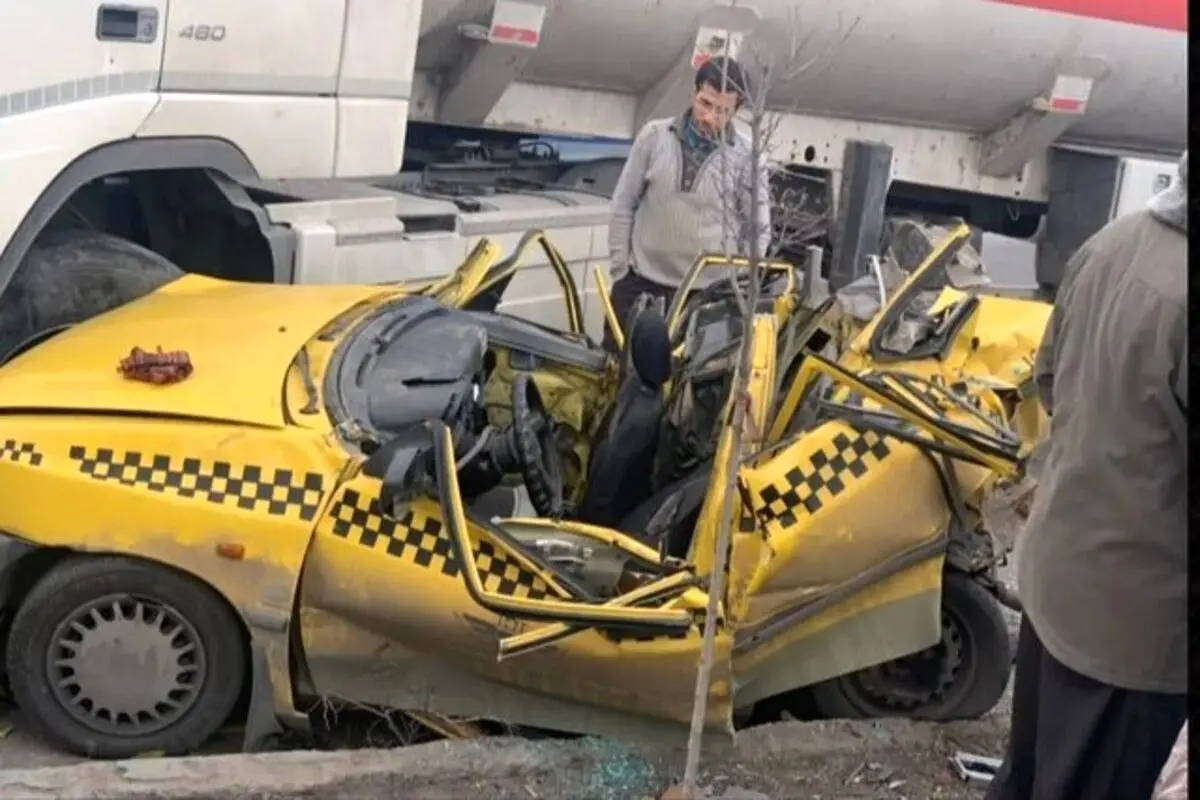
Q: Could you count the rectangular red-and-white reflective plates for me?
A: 3